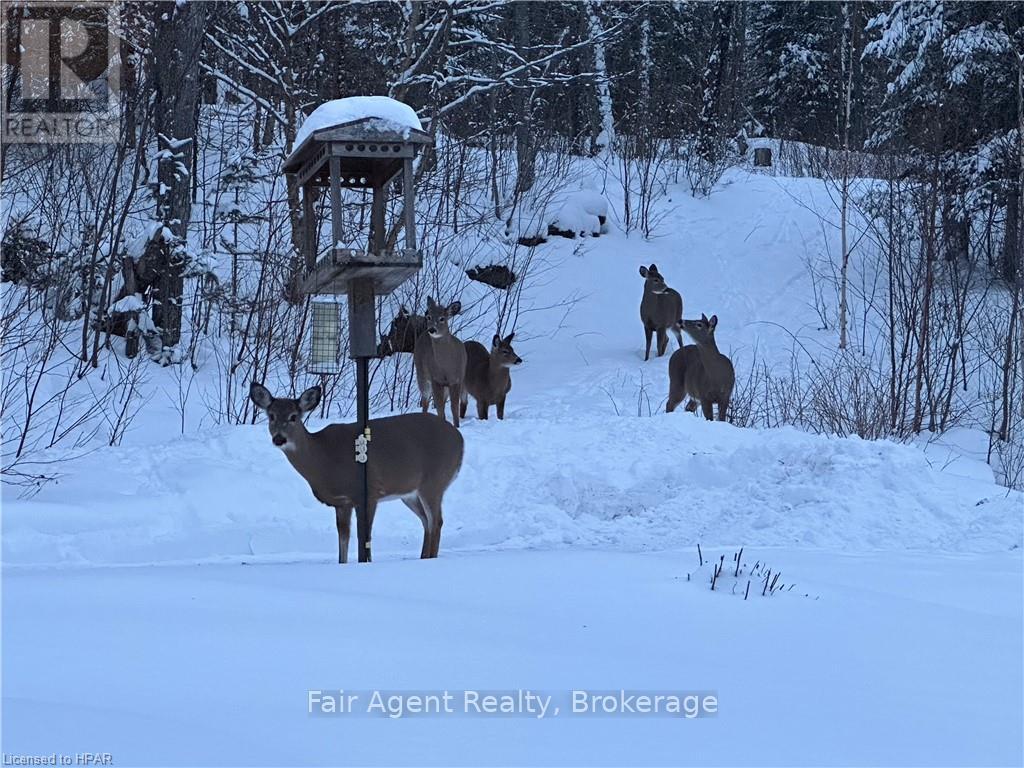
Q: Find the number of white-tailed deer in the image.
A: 5